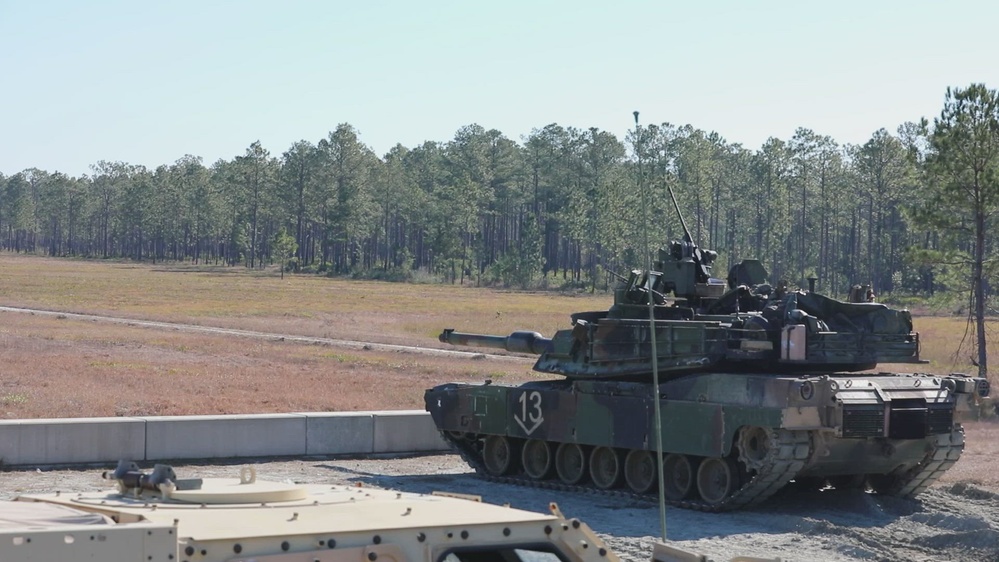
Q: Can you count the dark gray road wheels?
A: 7